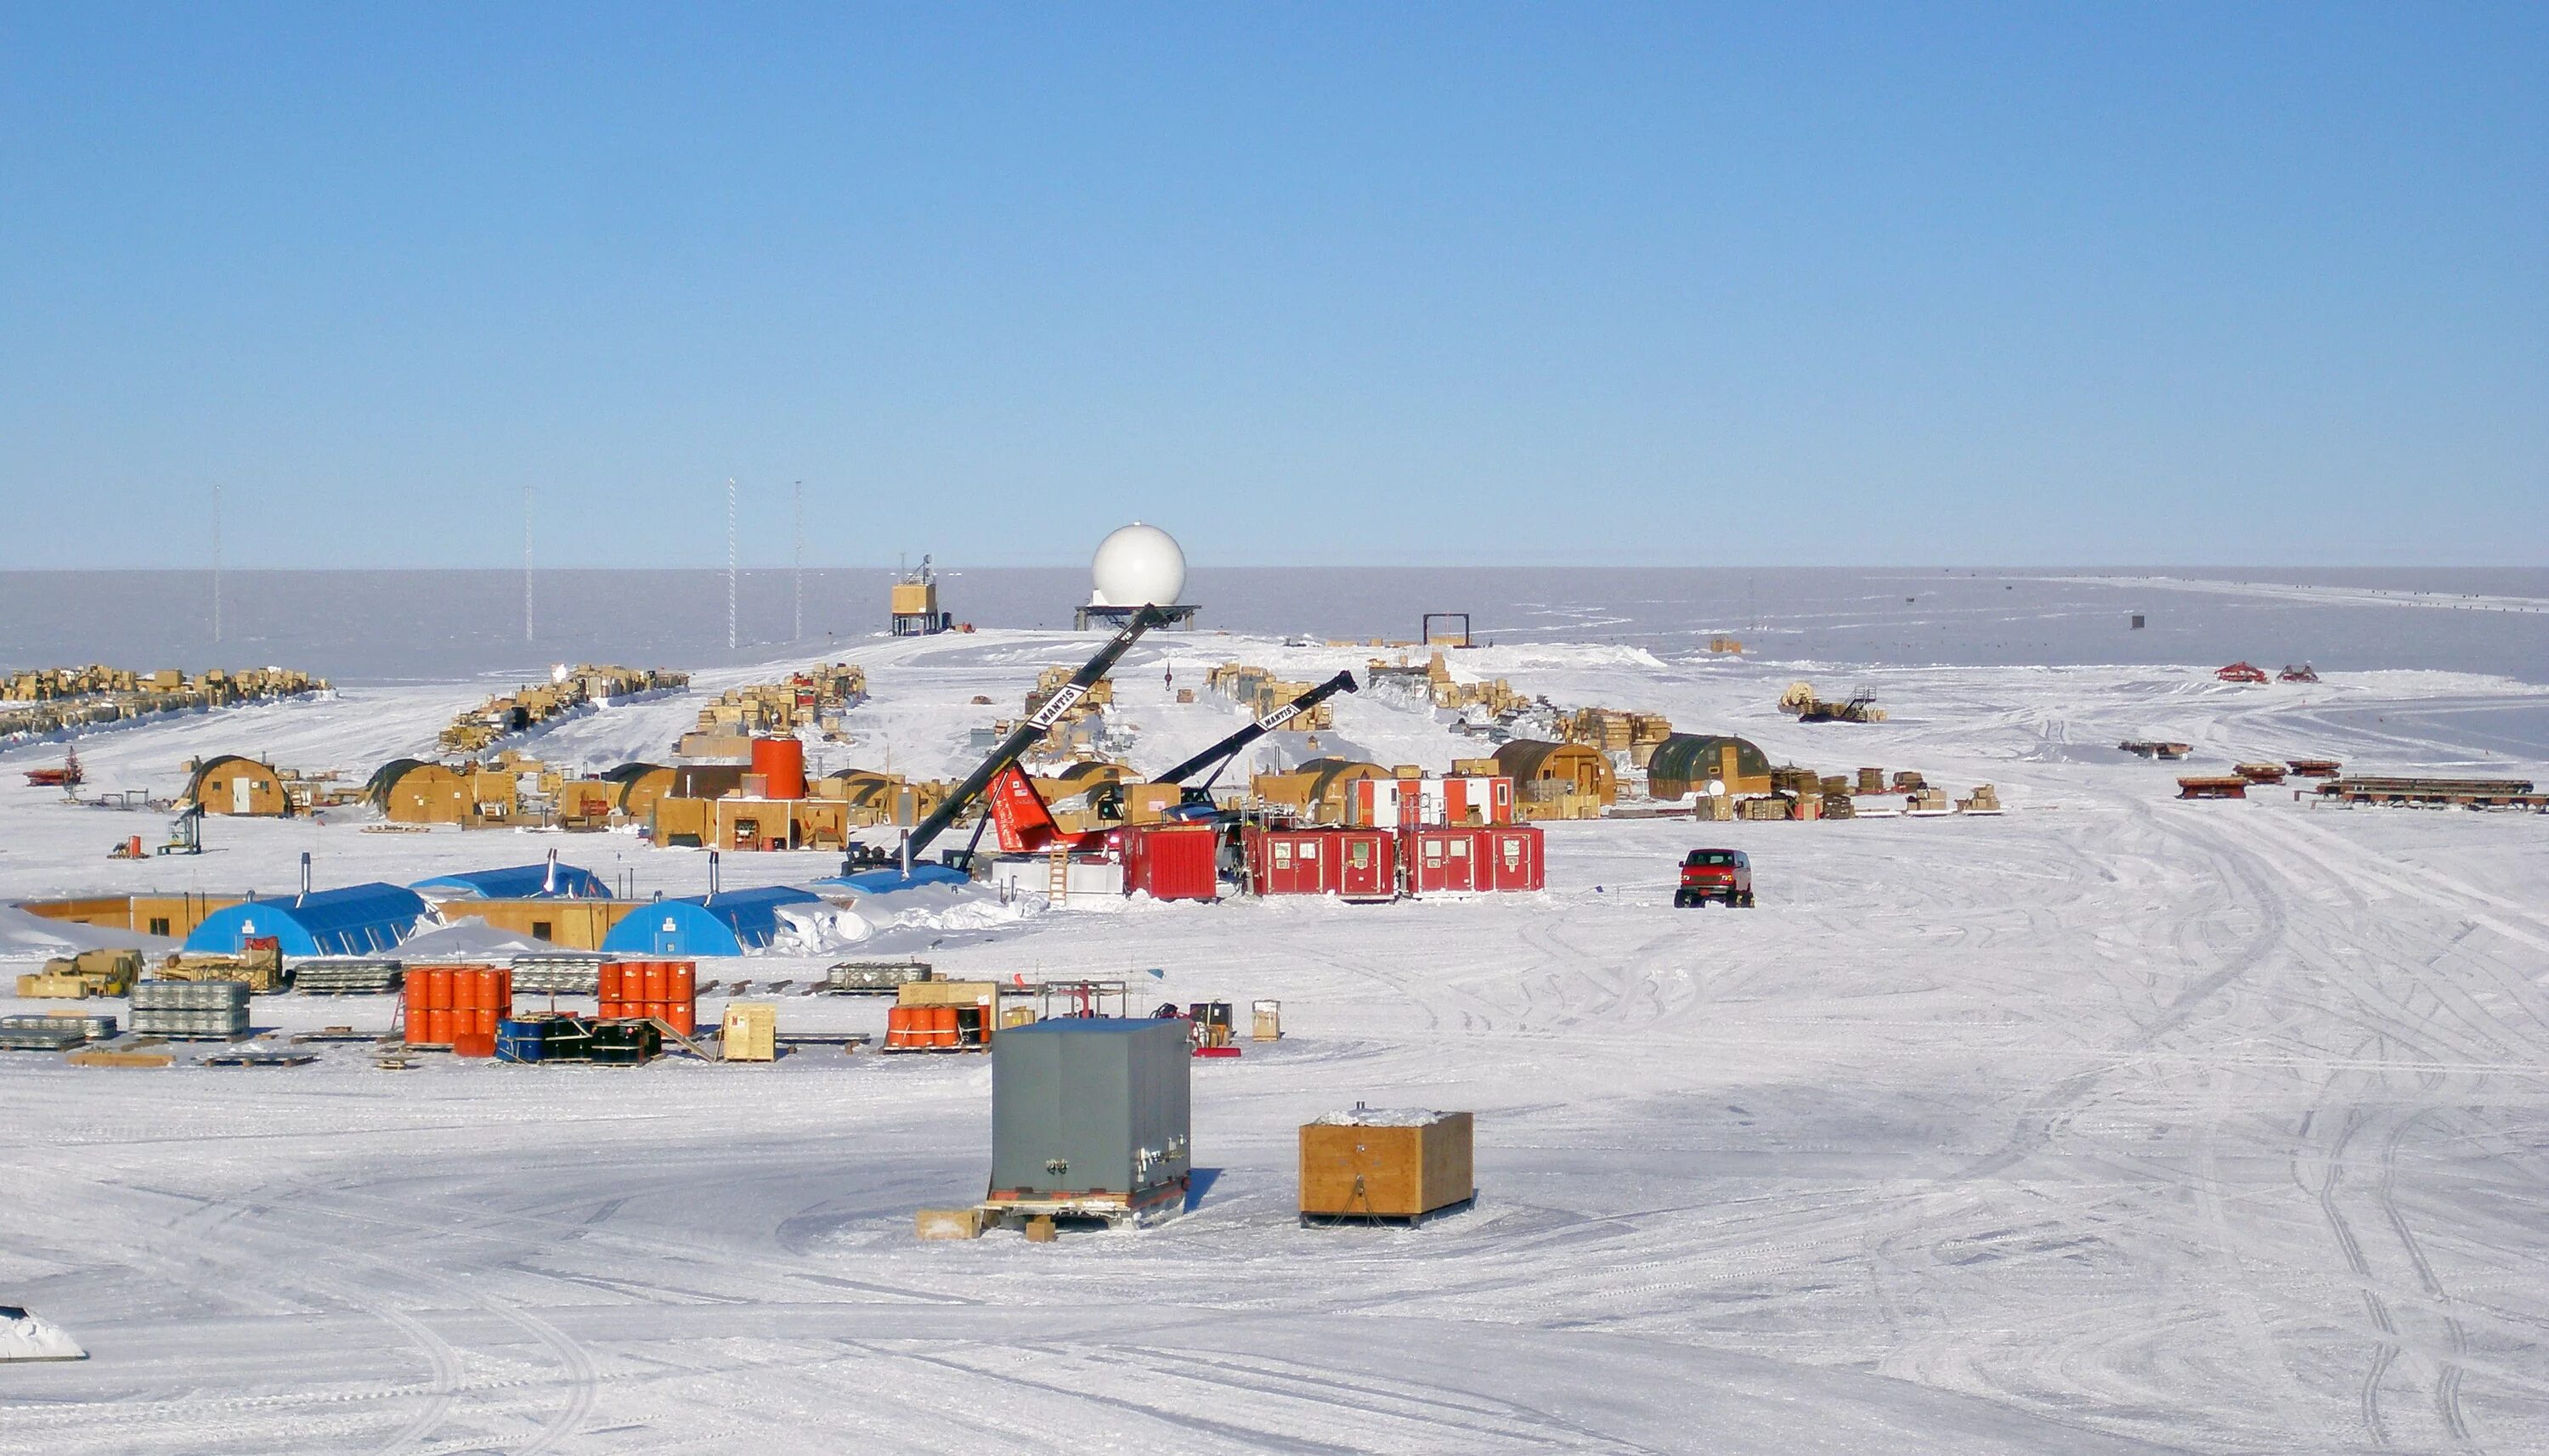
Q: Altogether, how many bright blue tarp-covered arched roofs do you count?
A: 4